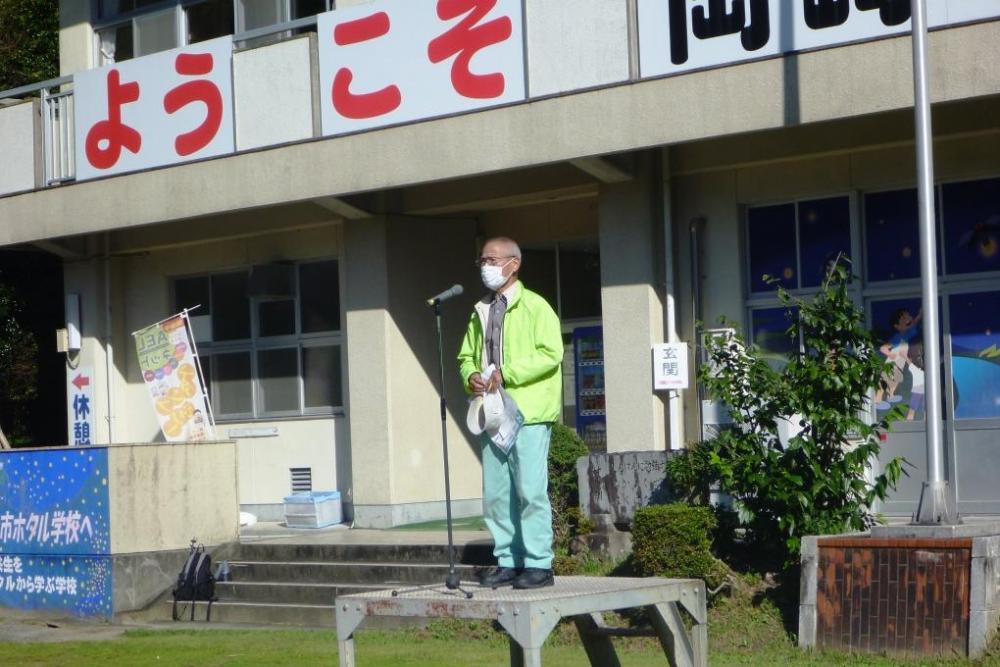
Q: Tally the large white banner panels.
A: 3